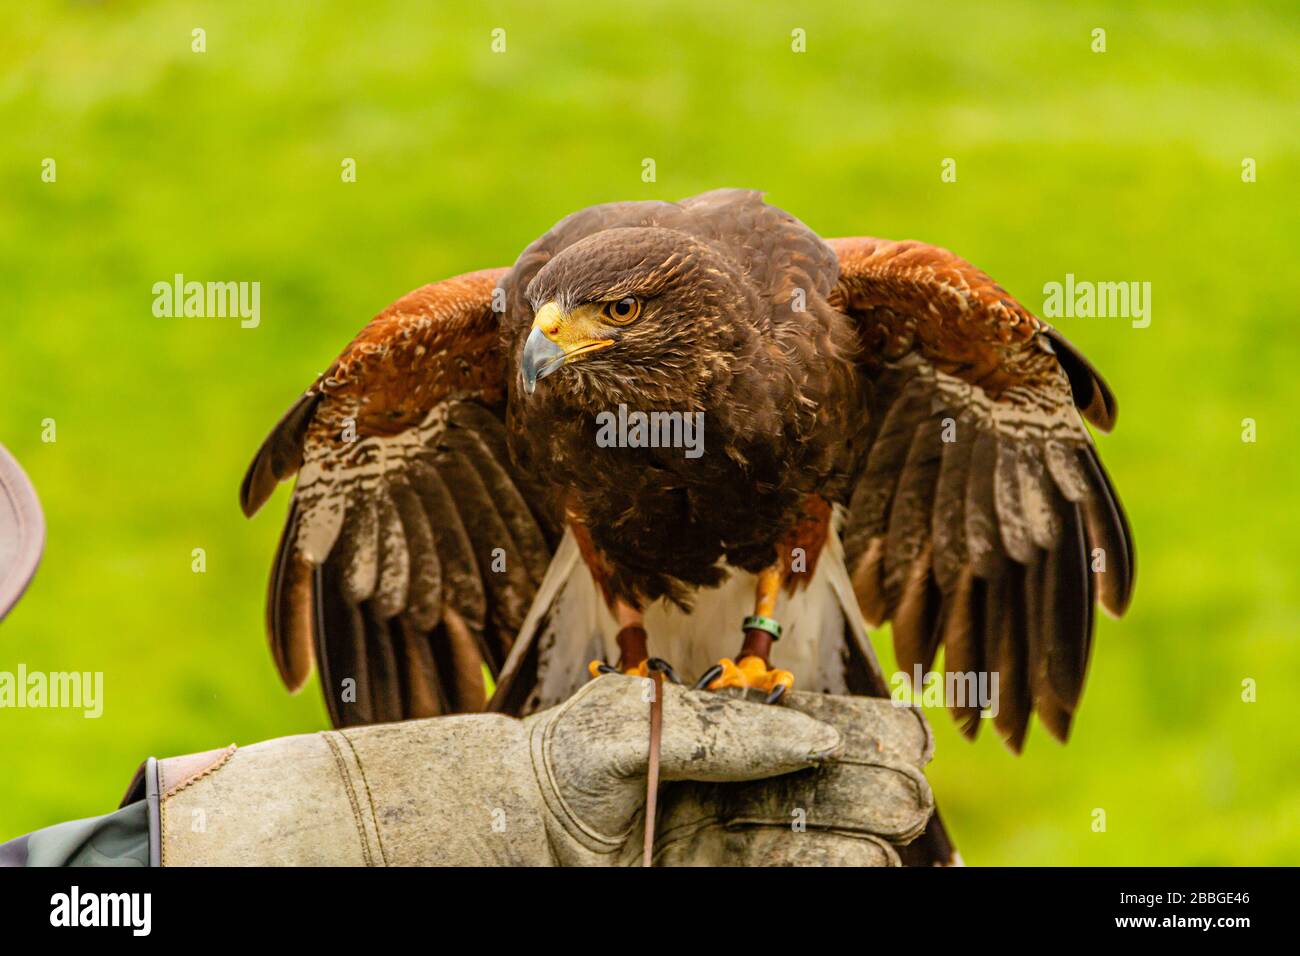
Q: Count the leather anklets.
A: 2